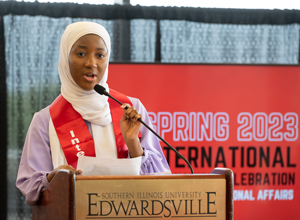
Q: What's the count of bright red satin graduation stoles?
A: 1